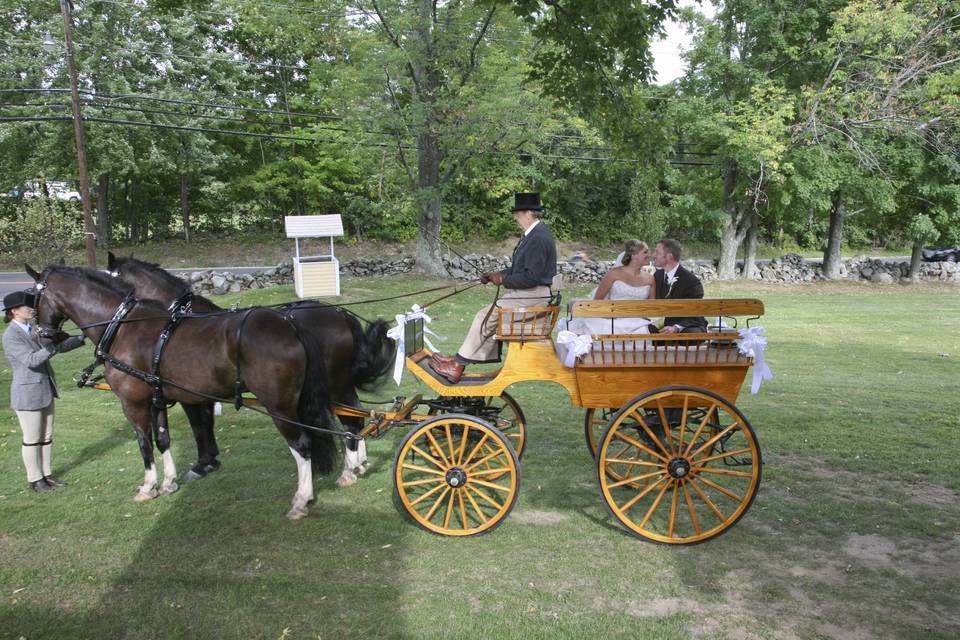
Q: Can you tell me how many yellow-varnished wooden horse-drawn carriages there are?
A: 1